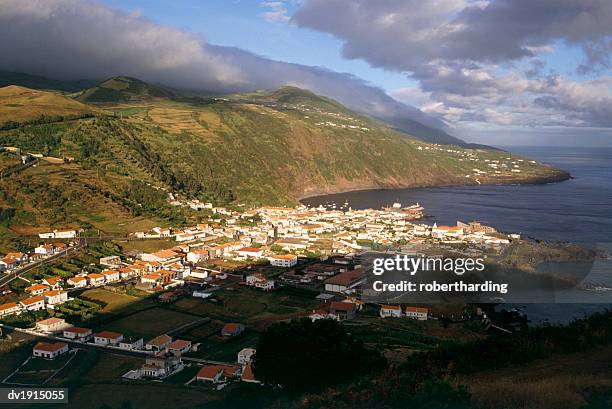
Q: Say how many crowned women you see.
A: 0